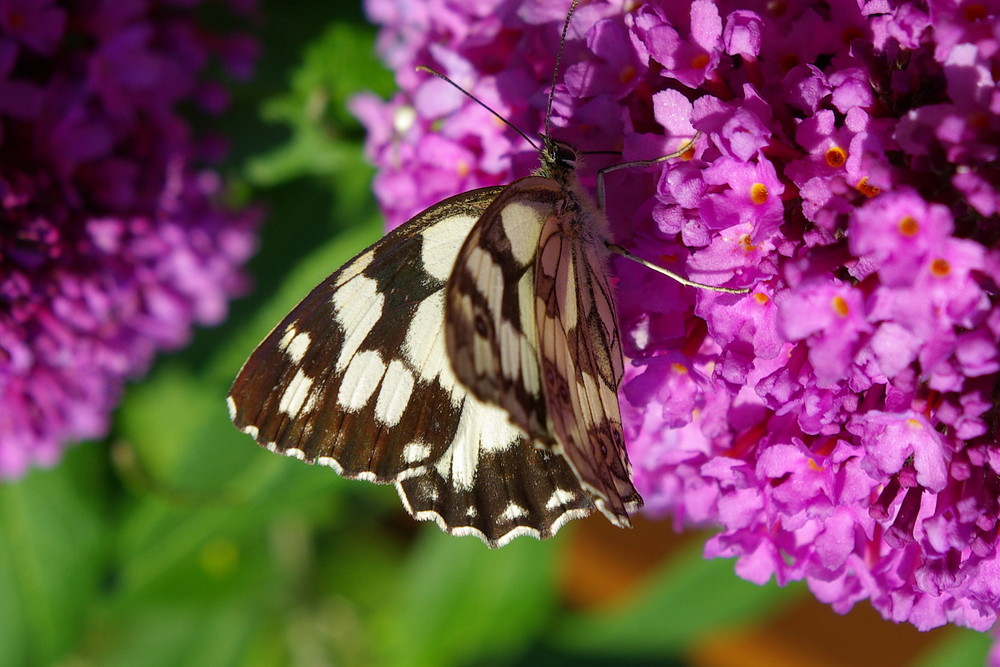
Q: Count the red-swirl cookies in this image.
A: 0